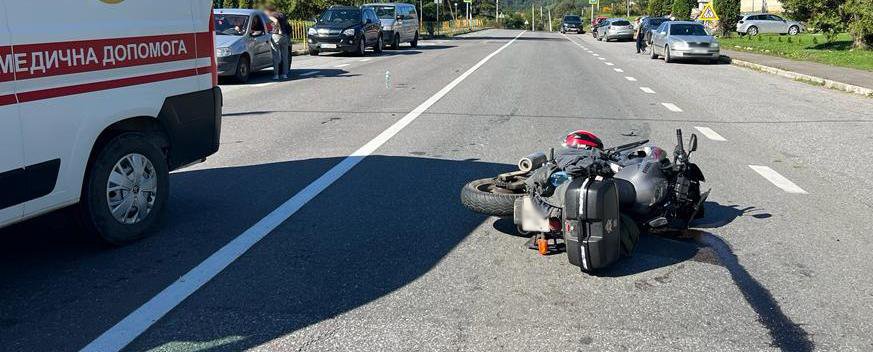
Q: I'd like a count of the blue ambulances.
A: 0